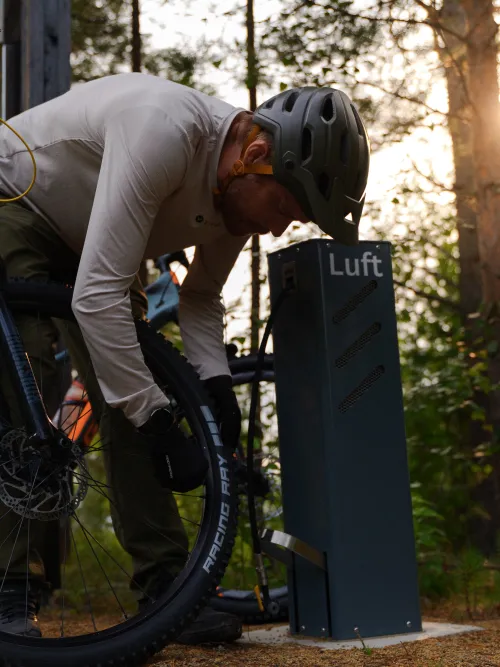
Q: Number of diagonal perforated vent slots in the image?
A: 3